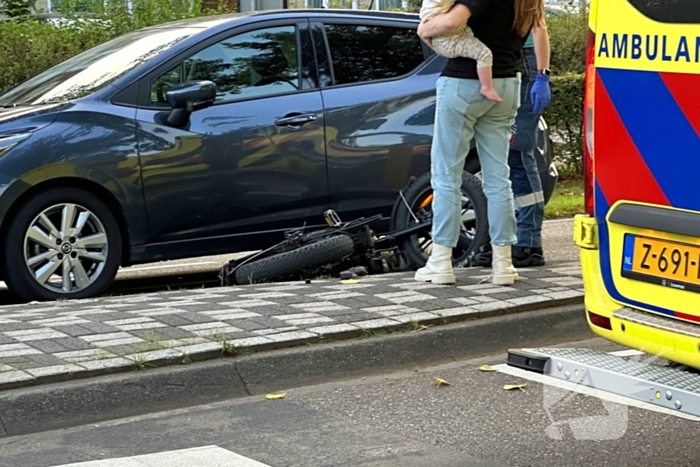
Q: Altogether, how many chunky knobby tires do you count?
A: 2